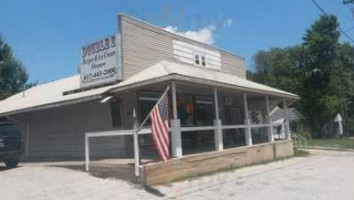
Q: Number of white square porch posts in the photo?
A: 5